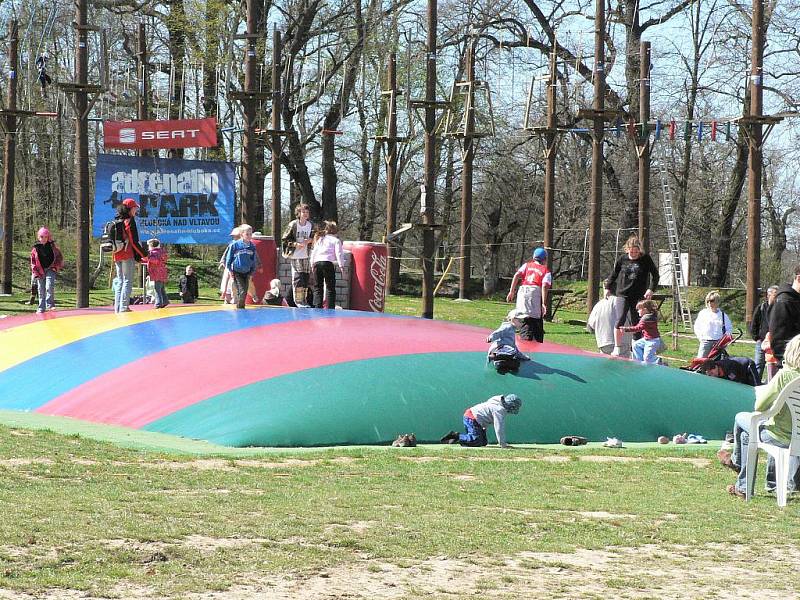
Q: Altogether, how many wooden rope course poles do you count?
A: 12